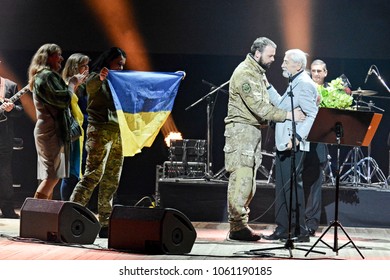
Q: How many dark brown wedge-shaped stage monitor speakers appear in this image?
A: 2